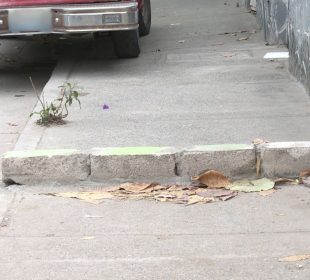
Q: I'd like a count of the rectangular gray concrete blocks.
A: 4